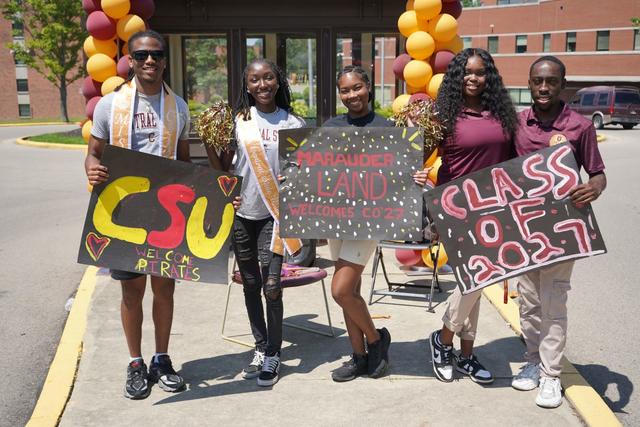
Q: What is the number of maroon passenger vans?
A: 1